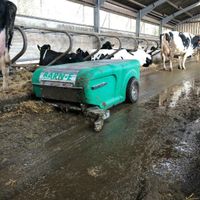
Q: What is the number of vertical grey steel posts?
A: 3